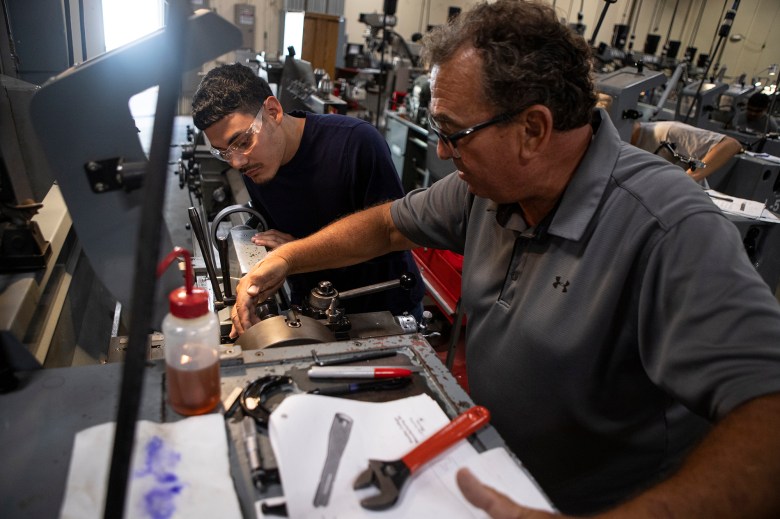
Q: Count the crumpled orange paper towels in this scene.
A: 0